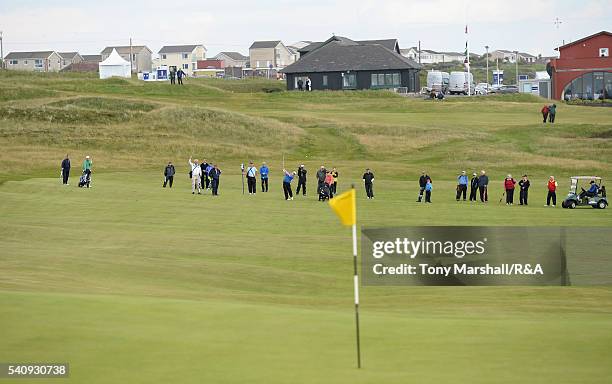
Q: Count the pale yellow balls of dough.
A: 0